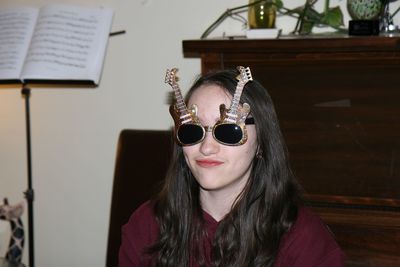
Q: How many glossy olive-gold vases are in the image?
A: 1